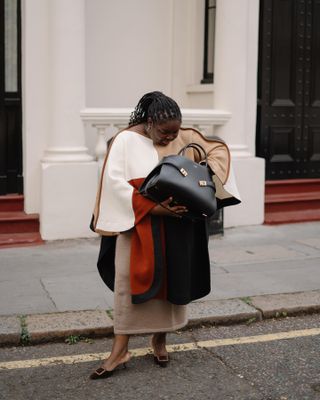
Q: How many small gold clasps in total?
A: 2